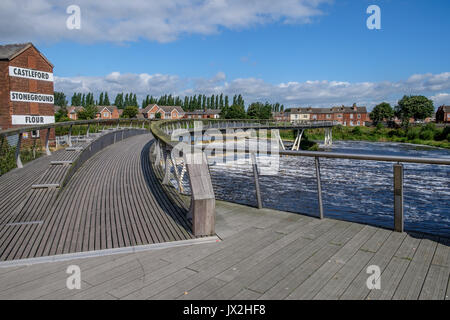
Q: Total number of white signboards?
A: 3